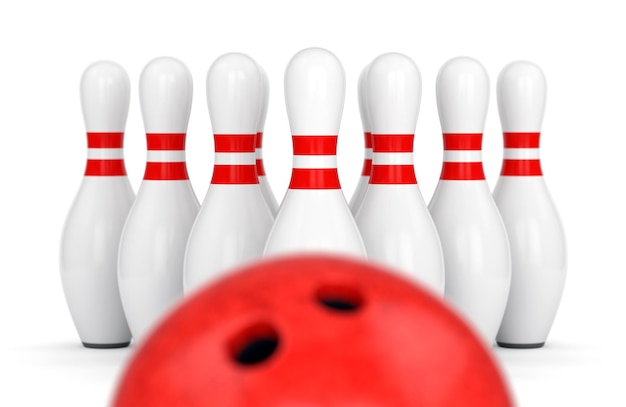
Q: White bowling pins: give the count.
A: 9